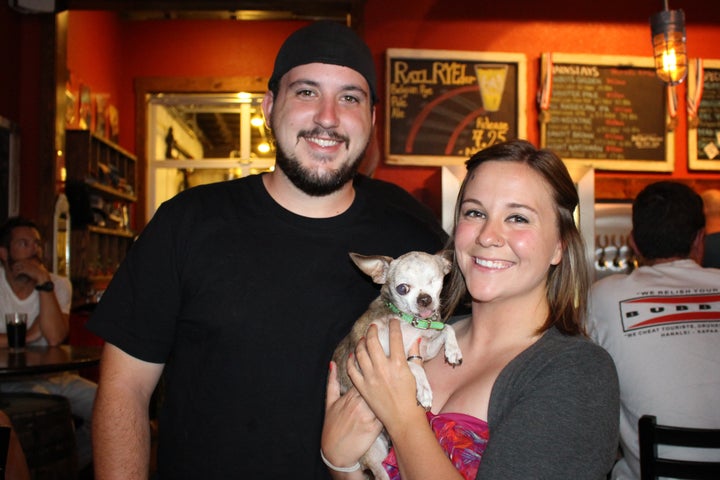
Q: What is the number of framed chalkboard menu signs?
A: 3